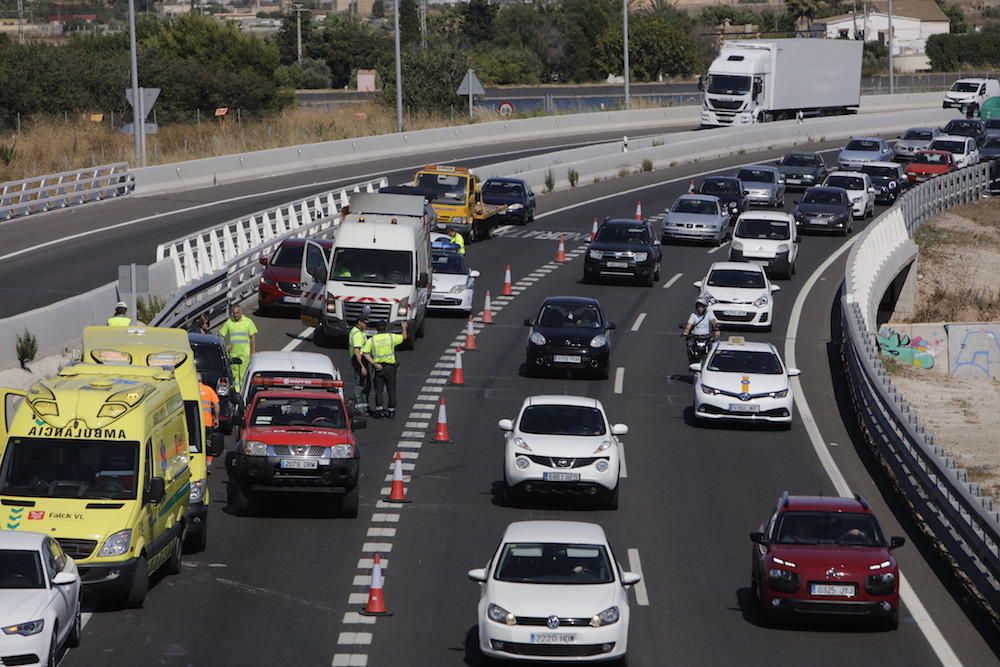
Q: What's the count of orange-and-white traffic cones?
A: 11